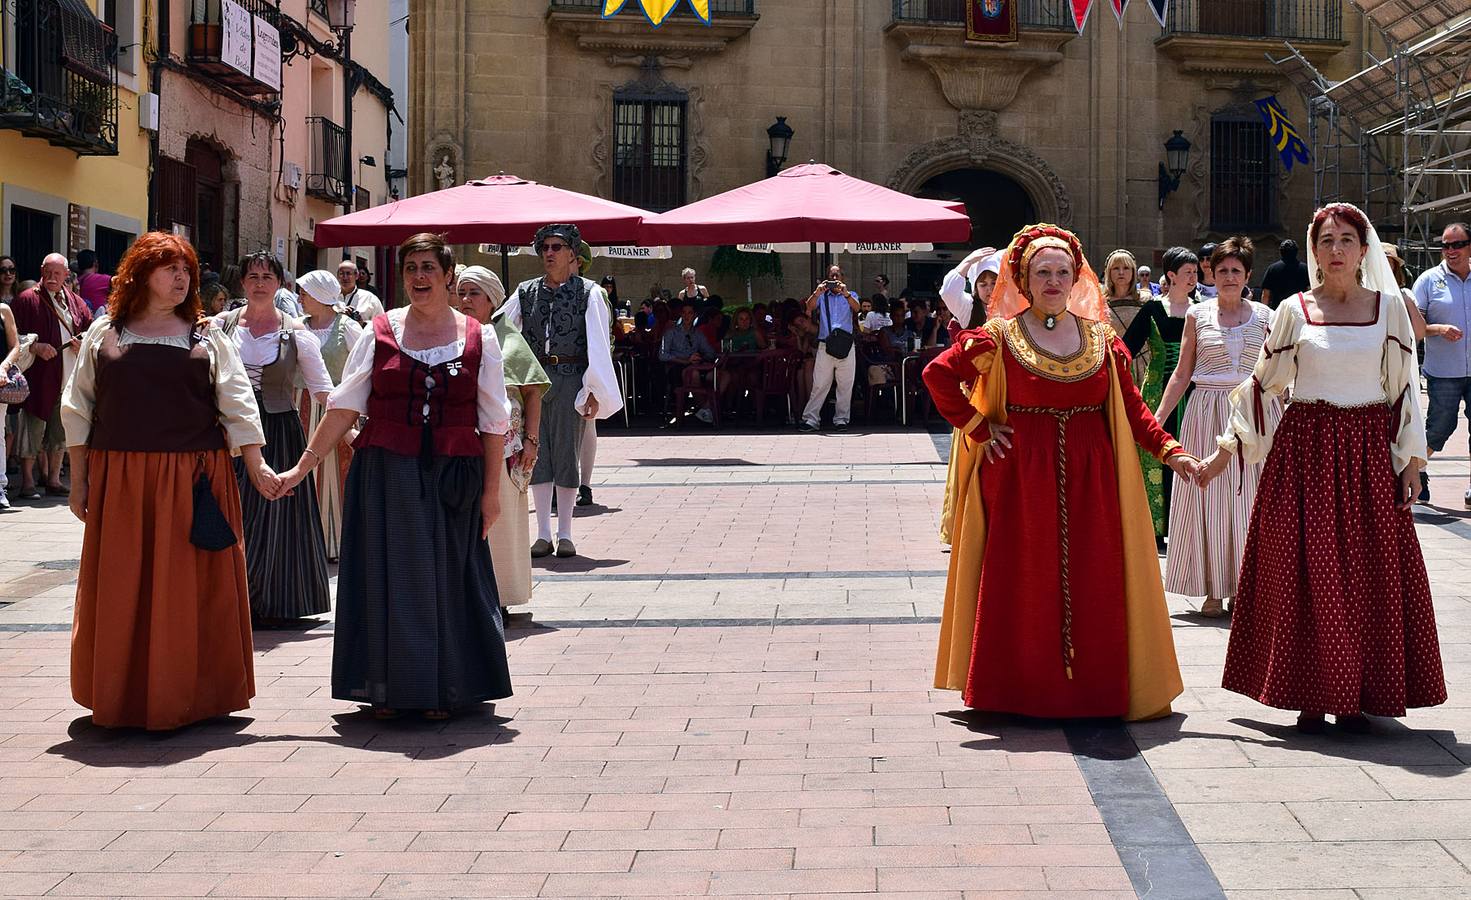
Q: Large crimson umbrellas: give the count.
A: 2